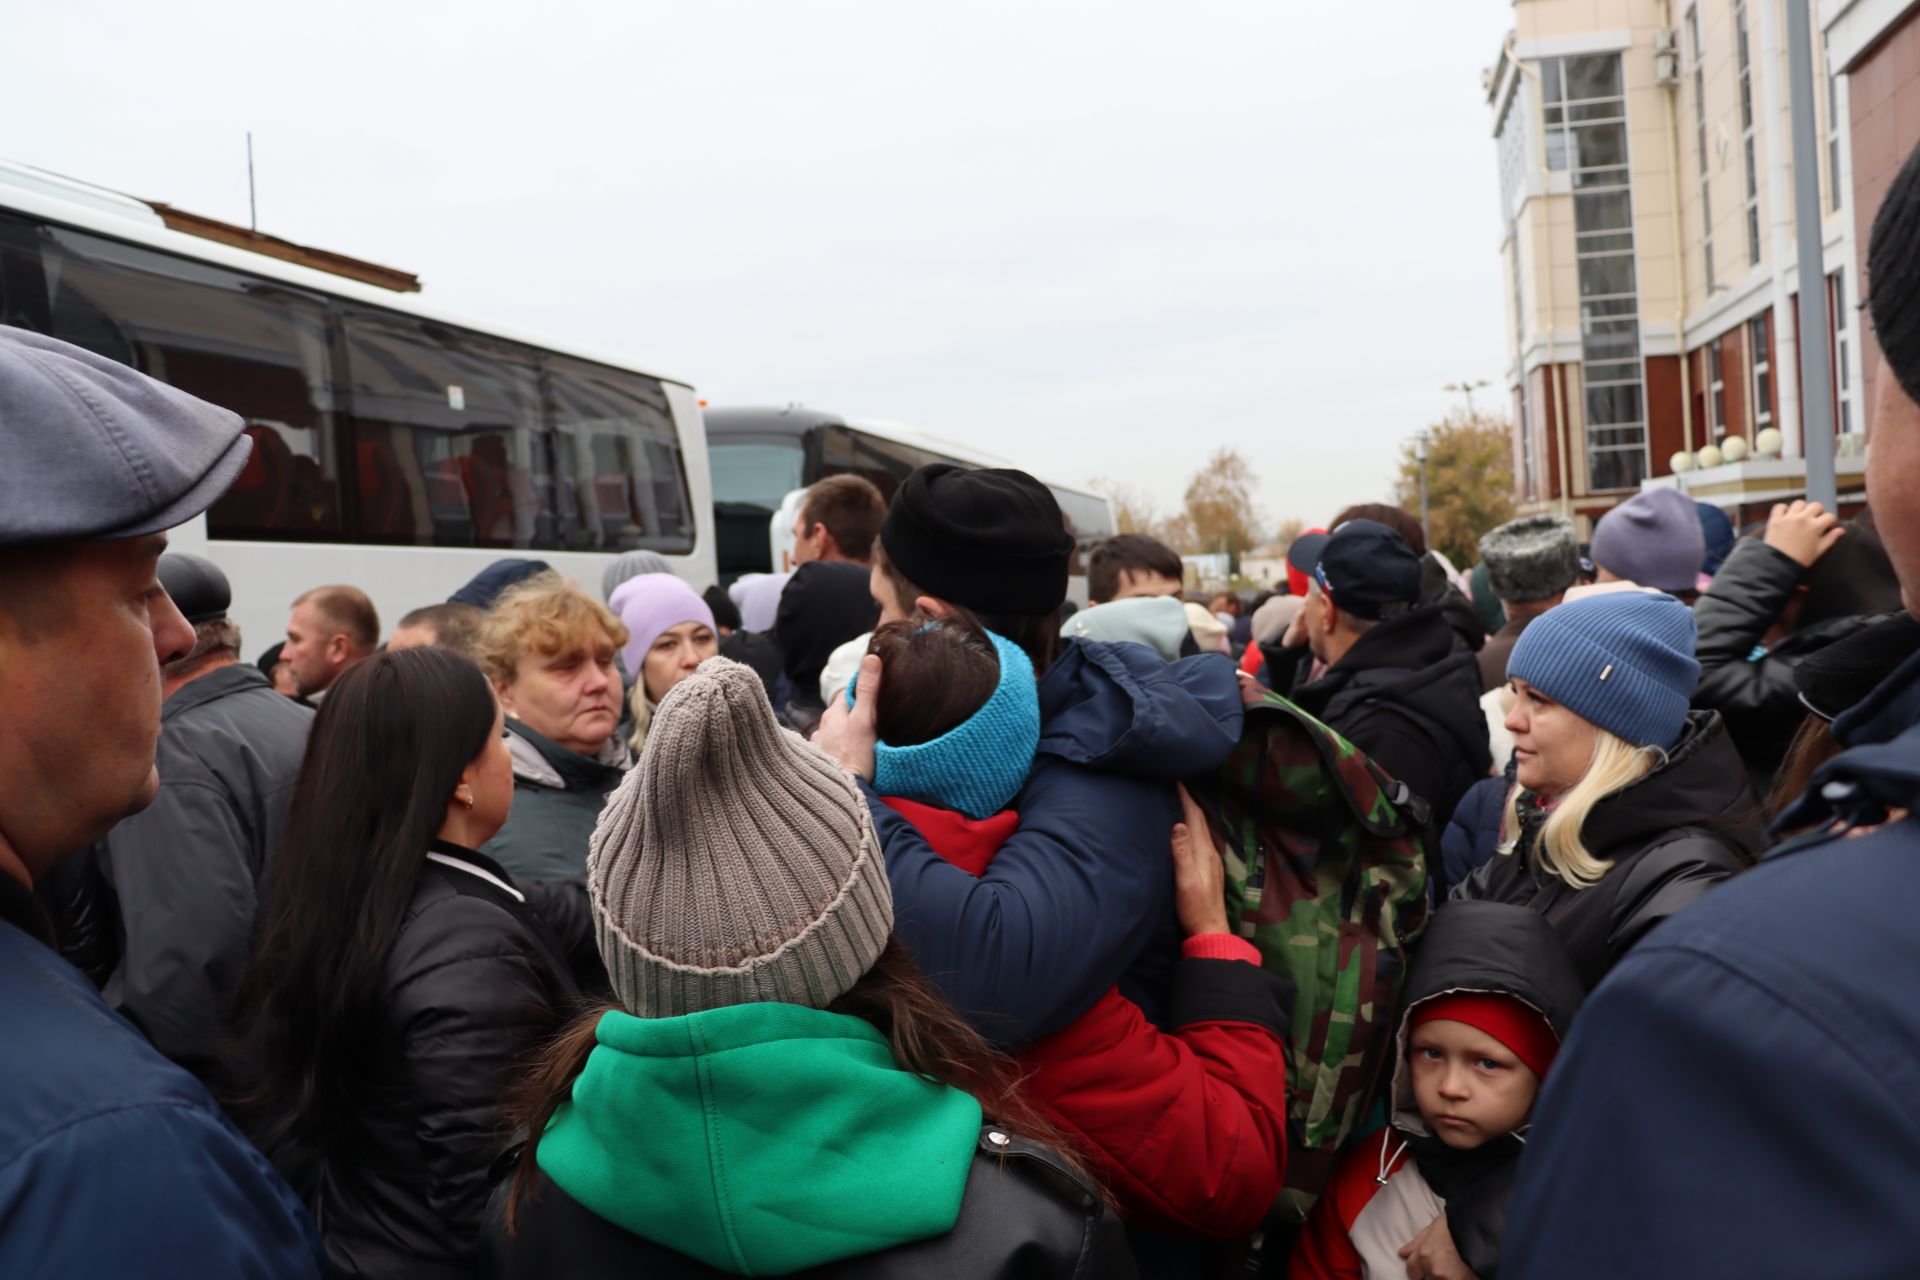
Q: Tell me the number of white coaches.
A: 2